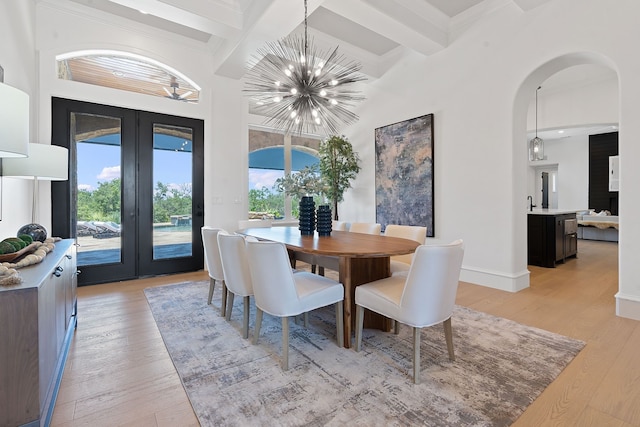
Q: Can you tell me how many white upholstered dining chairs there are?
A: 8